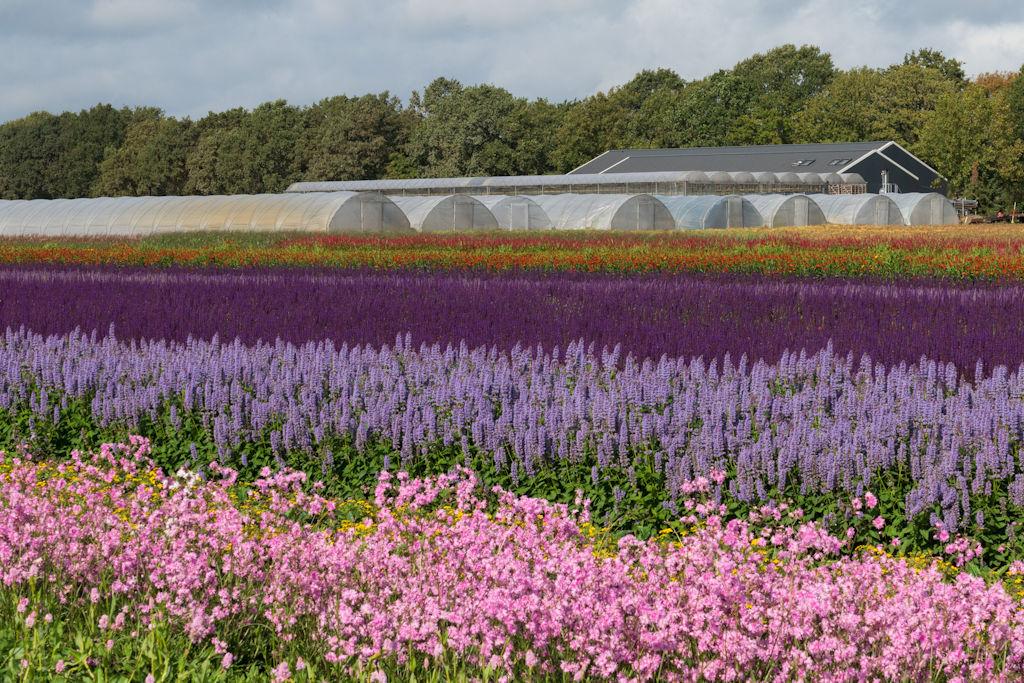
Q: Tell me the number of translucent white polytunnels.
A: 8